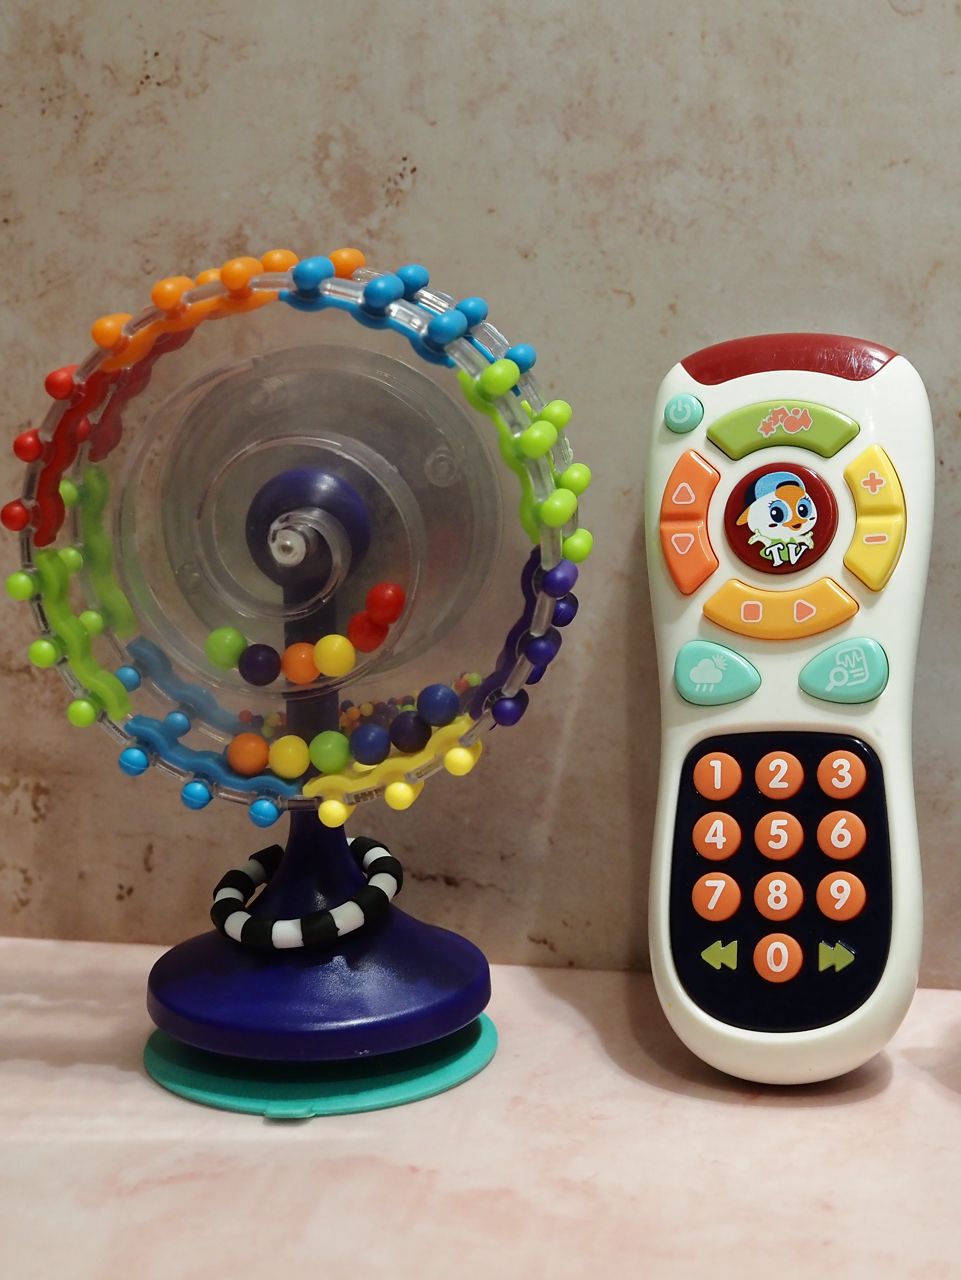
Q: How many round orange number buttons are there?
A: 10